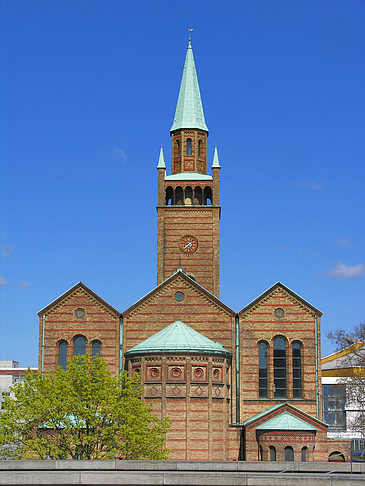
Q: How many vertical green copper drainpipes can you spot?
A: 4